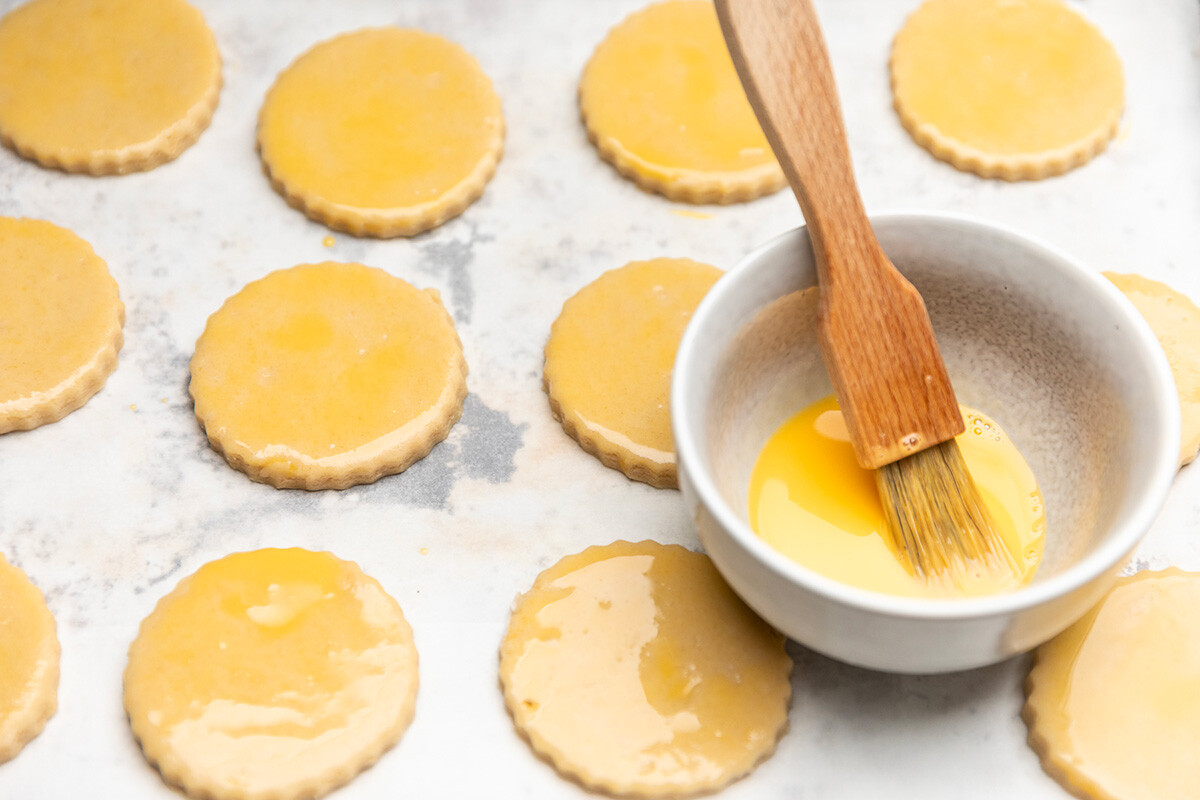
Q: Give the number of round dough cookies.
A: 12